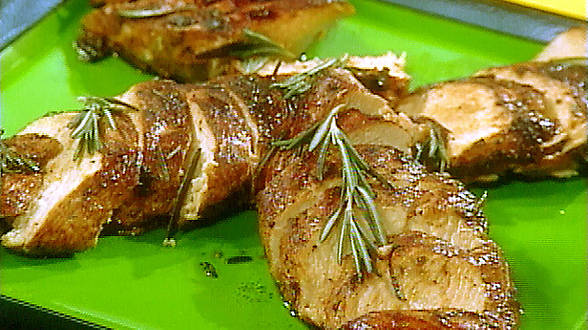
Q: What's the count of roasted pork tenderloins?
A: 4